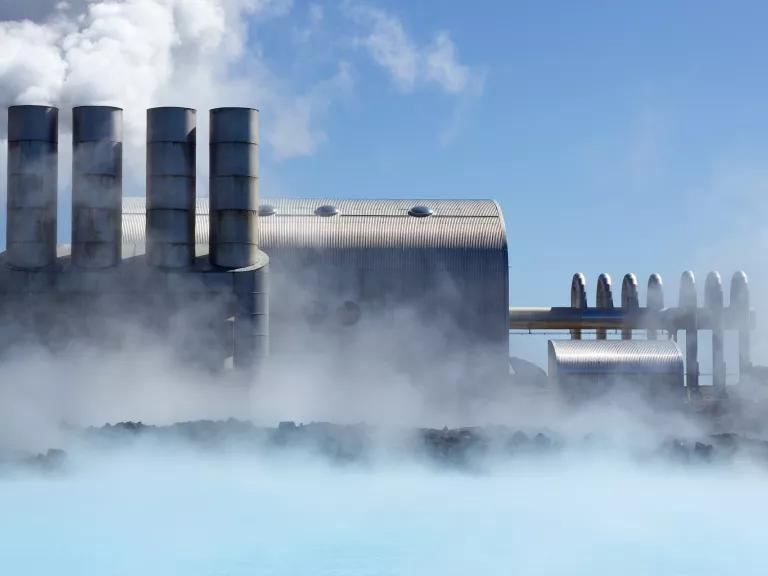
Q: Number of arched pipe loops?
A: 7